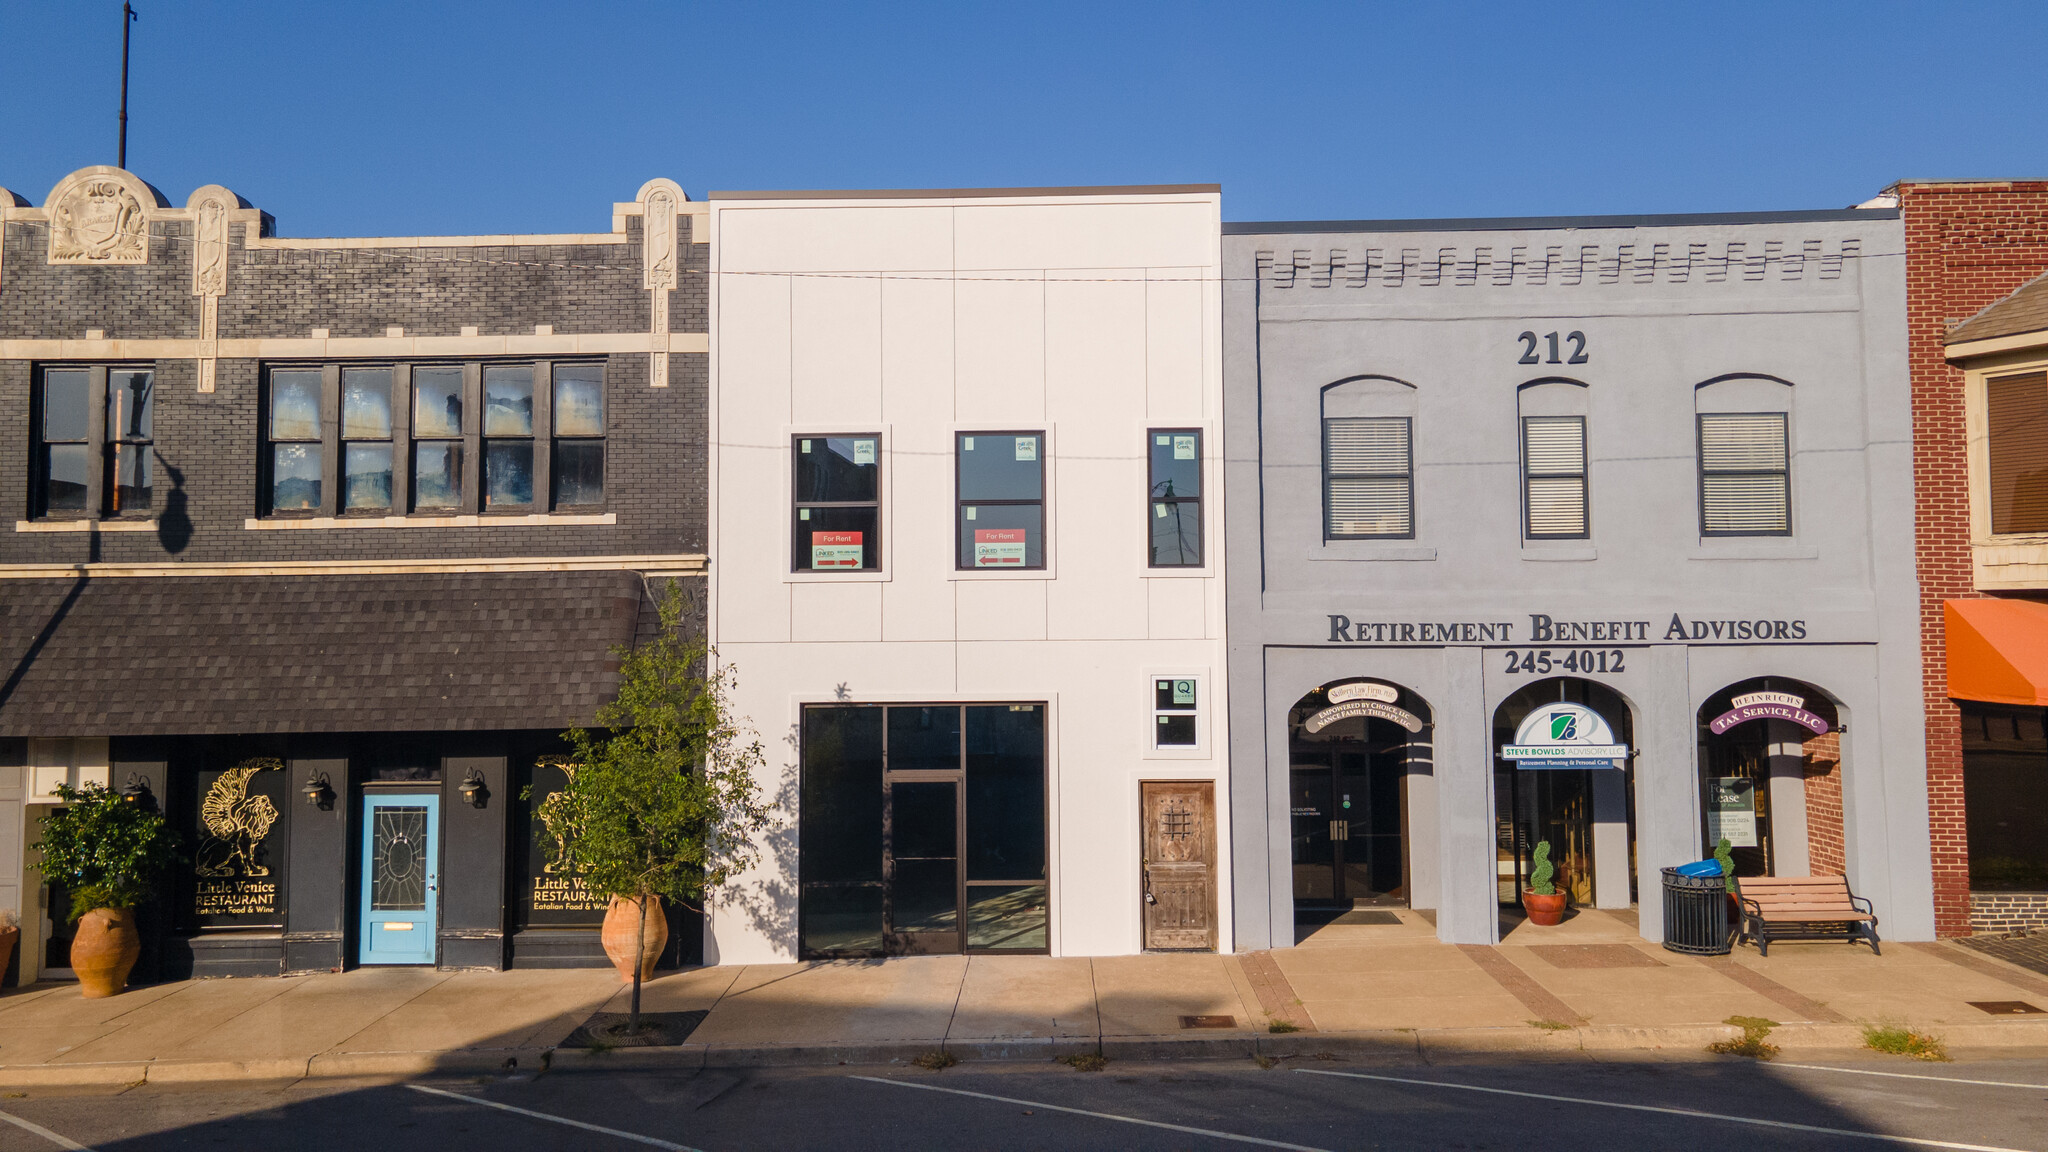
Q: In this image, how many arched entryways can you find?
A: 3